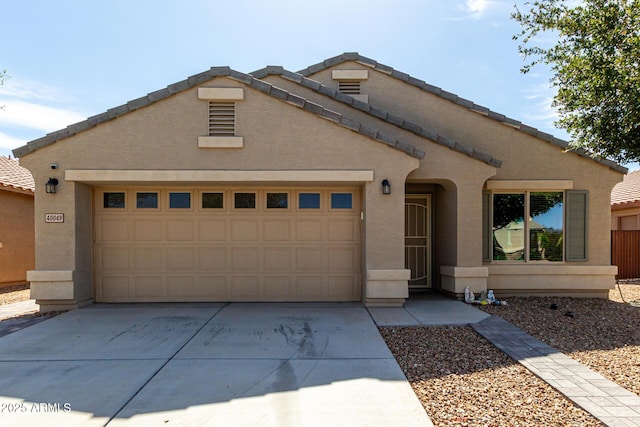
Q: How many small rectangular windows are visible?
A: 8